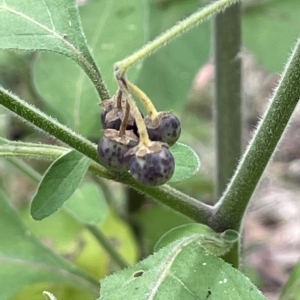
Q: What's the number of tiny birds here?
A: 0